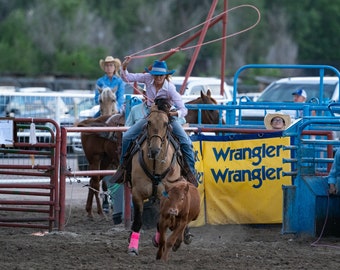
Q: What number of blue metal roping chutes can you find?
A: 1